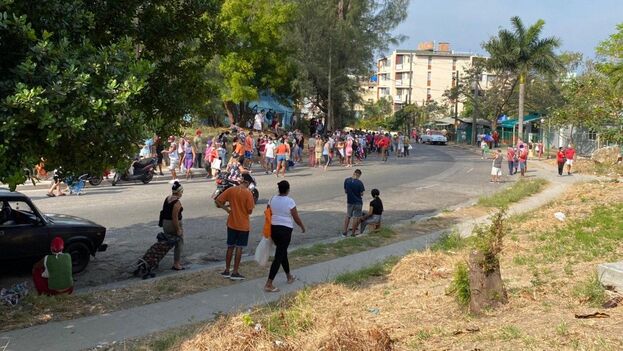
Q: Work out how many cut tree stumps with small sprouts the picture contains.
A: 1